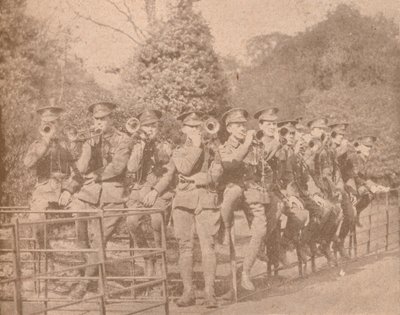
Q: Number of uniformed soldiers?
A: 11